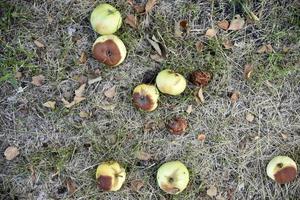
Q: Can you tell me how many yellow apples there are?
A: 7